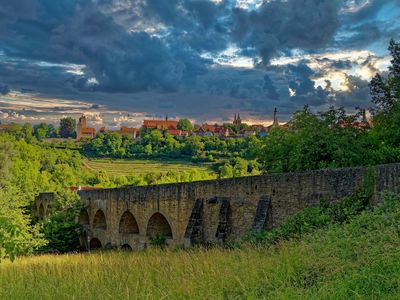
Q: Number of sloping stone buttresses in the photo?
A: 3